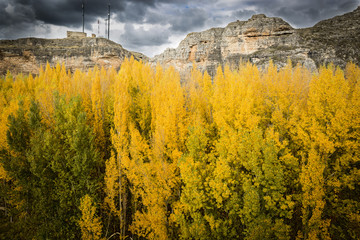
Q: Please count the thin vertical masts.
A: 4